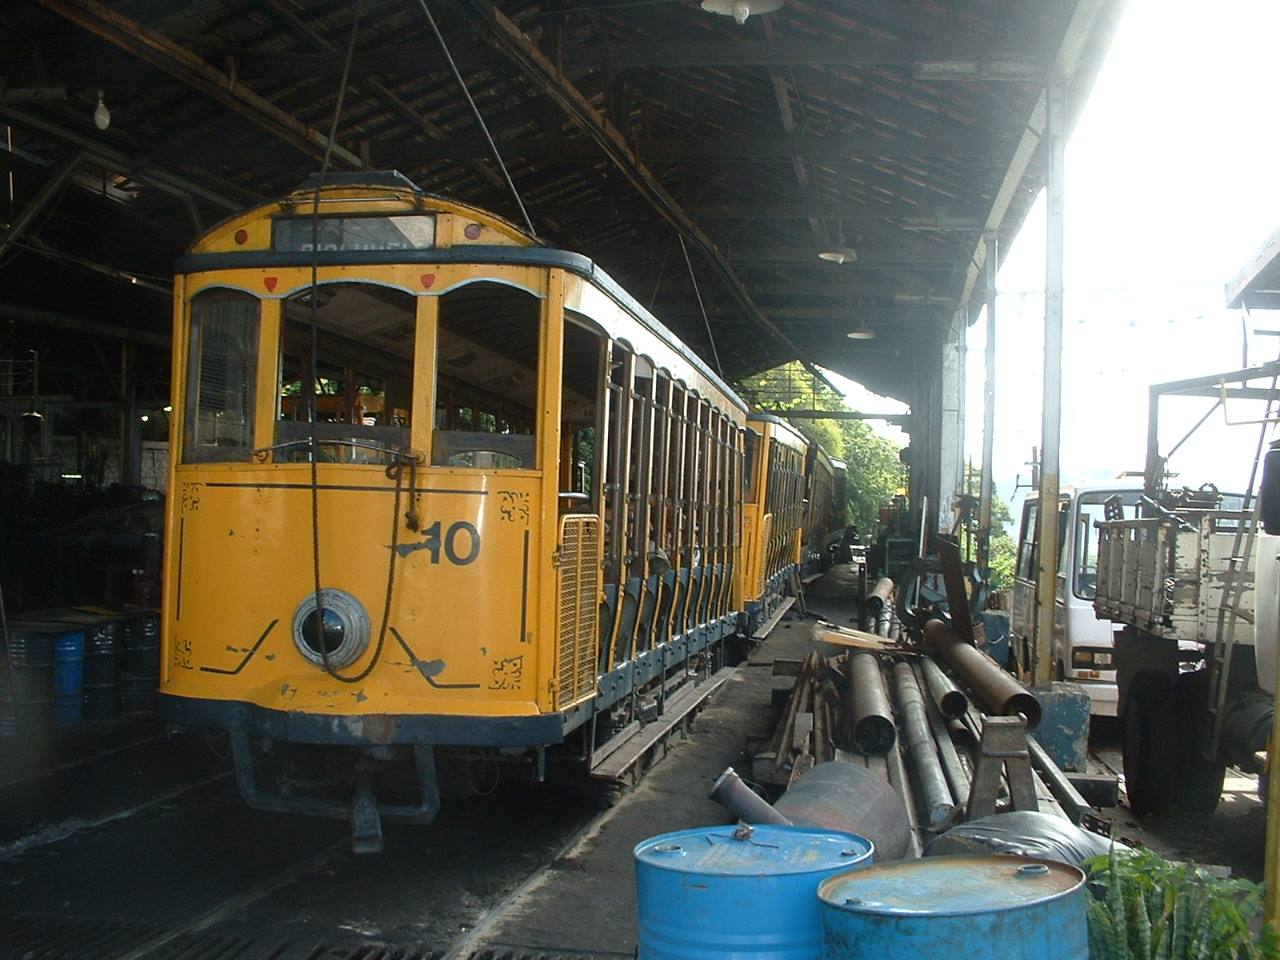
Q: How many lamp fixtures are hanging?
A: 4